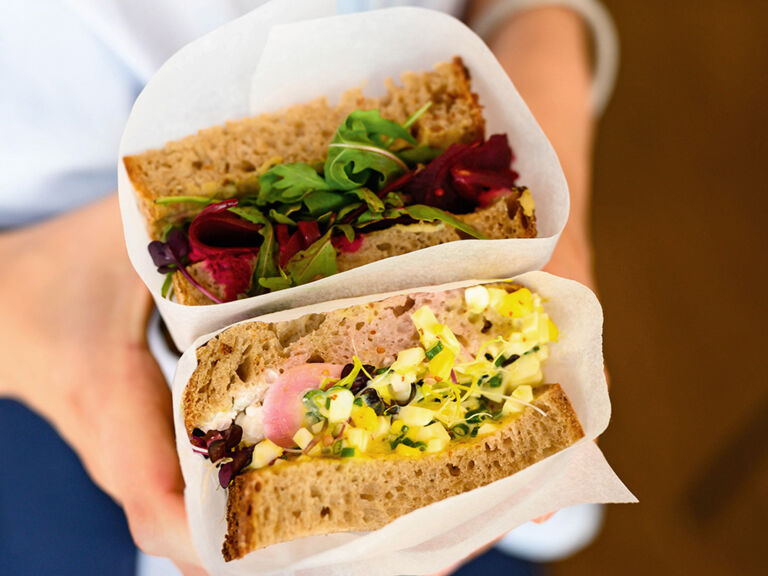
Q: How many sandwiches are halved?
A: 2